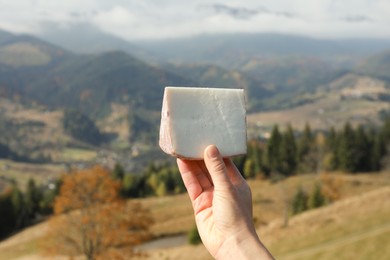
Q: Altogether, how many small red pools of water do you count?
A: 0